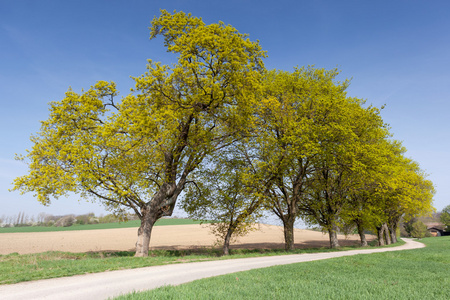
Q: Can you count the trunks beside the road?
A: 8